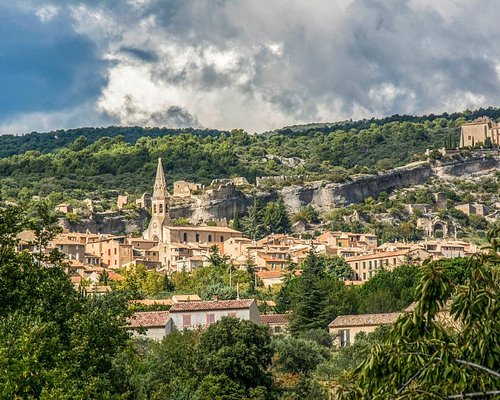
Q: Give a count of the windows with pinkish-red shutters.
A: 3